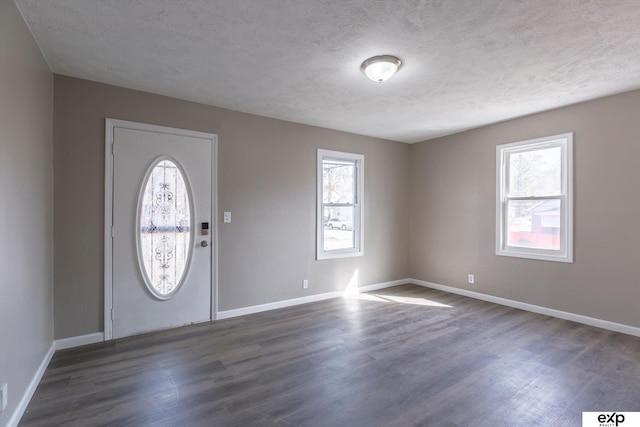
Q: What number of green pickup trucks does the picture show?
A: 0